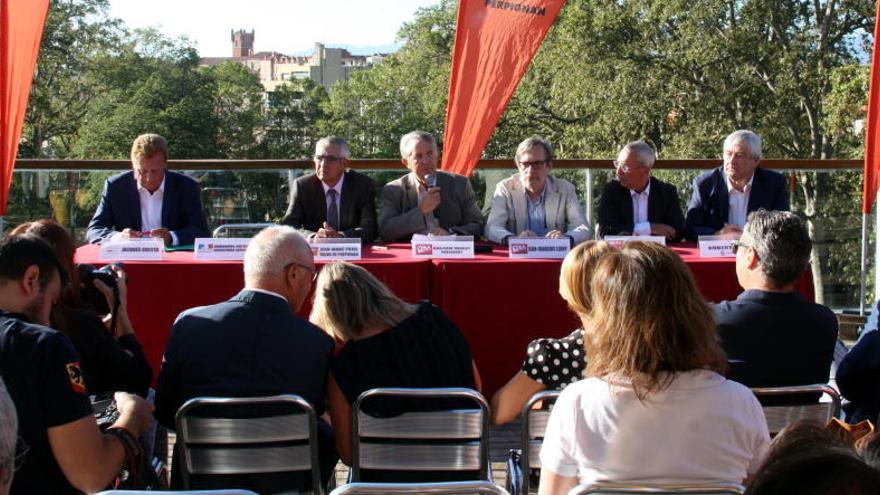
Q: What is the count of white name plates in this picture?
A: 7